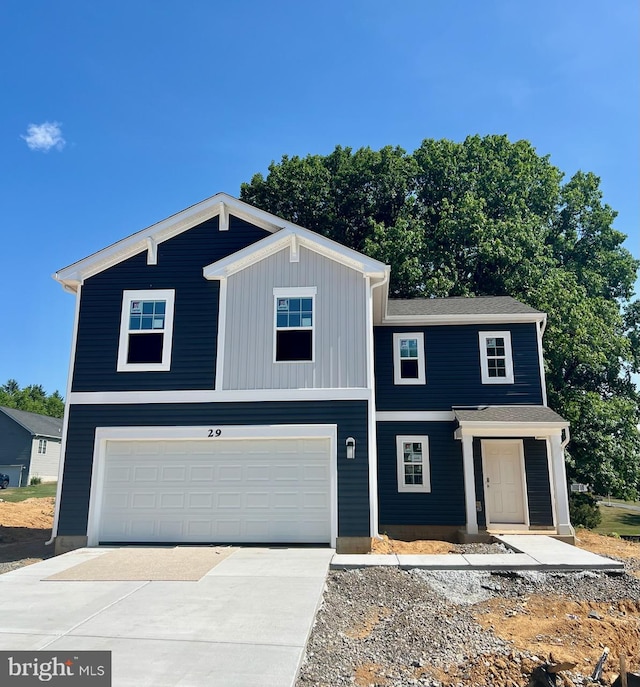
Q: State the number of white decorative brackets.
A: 3